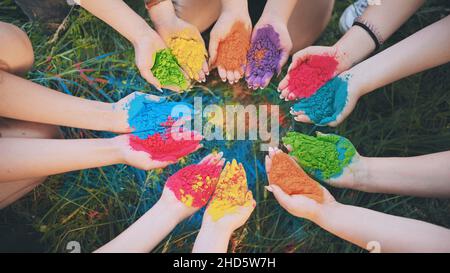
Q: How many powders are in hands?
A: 12